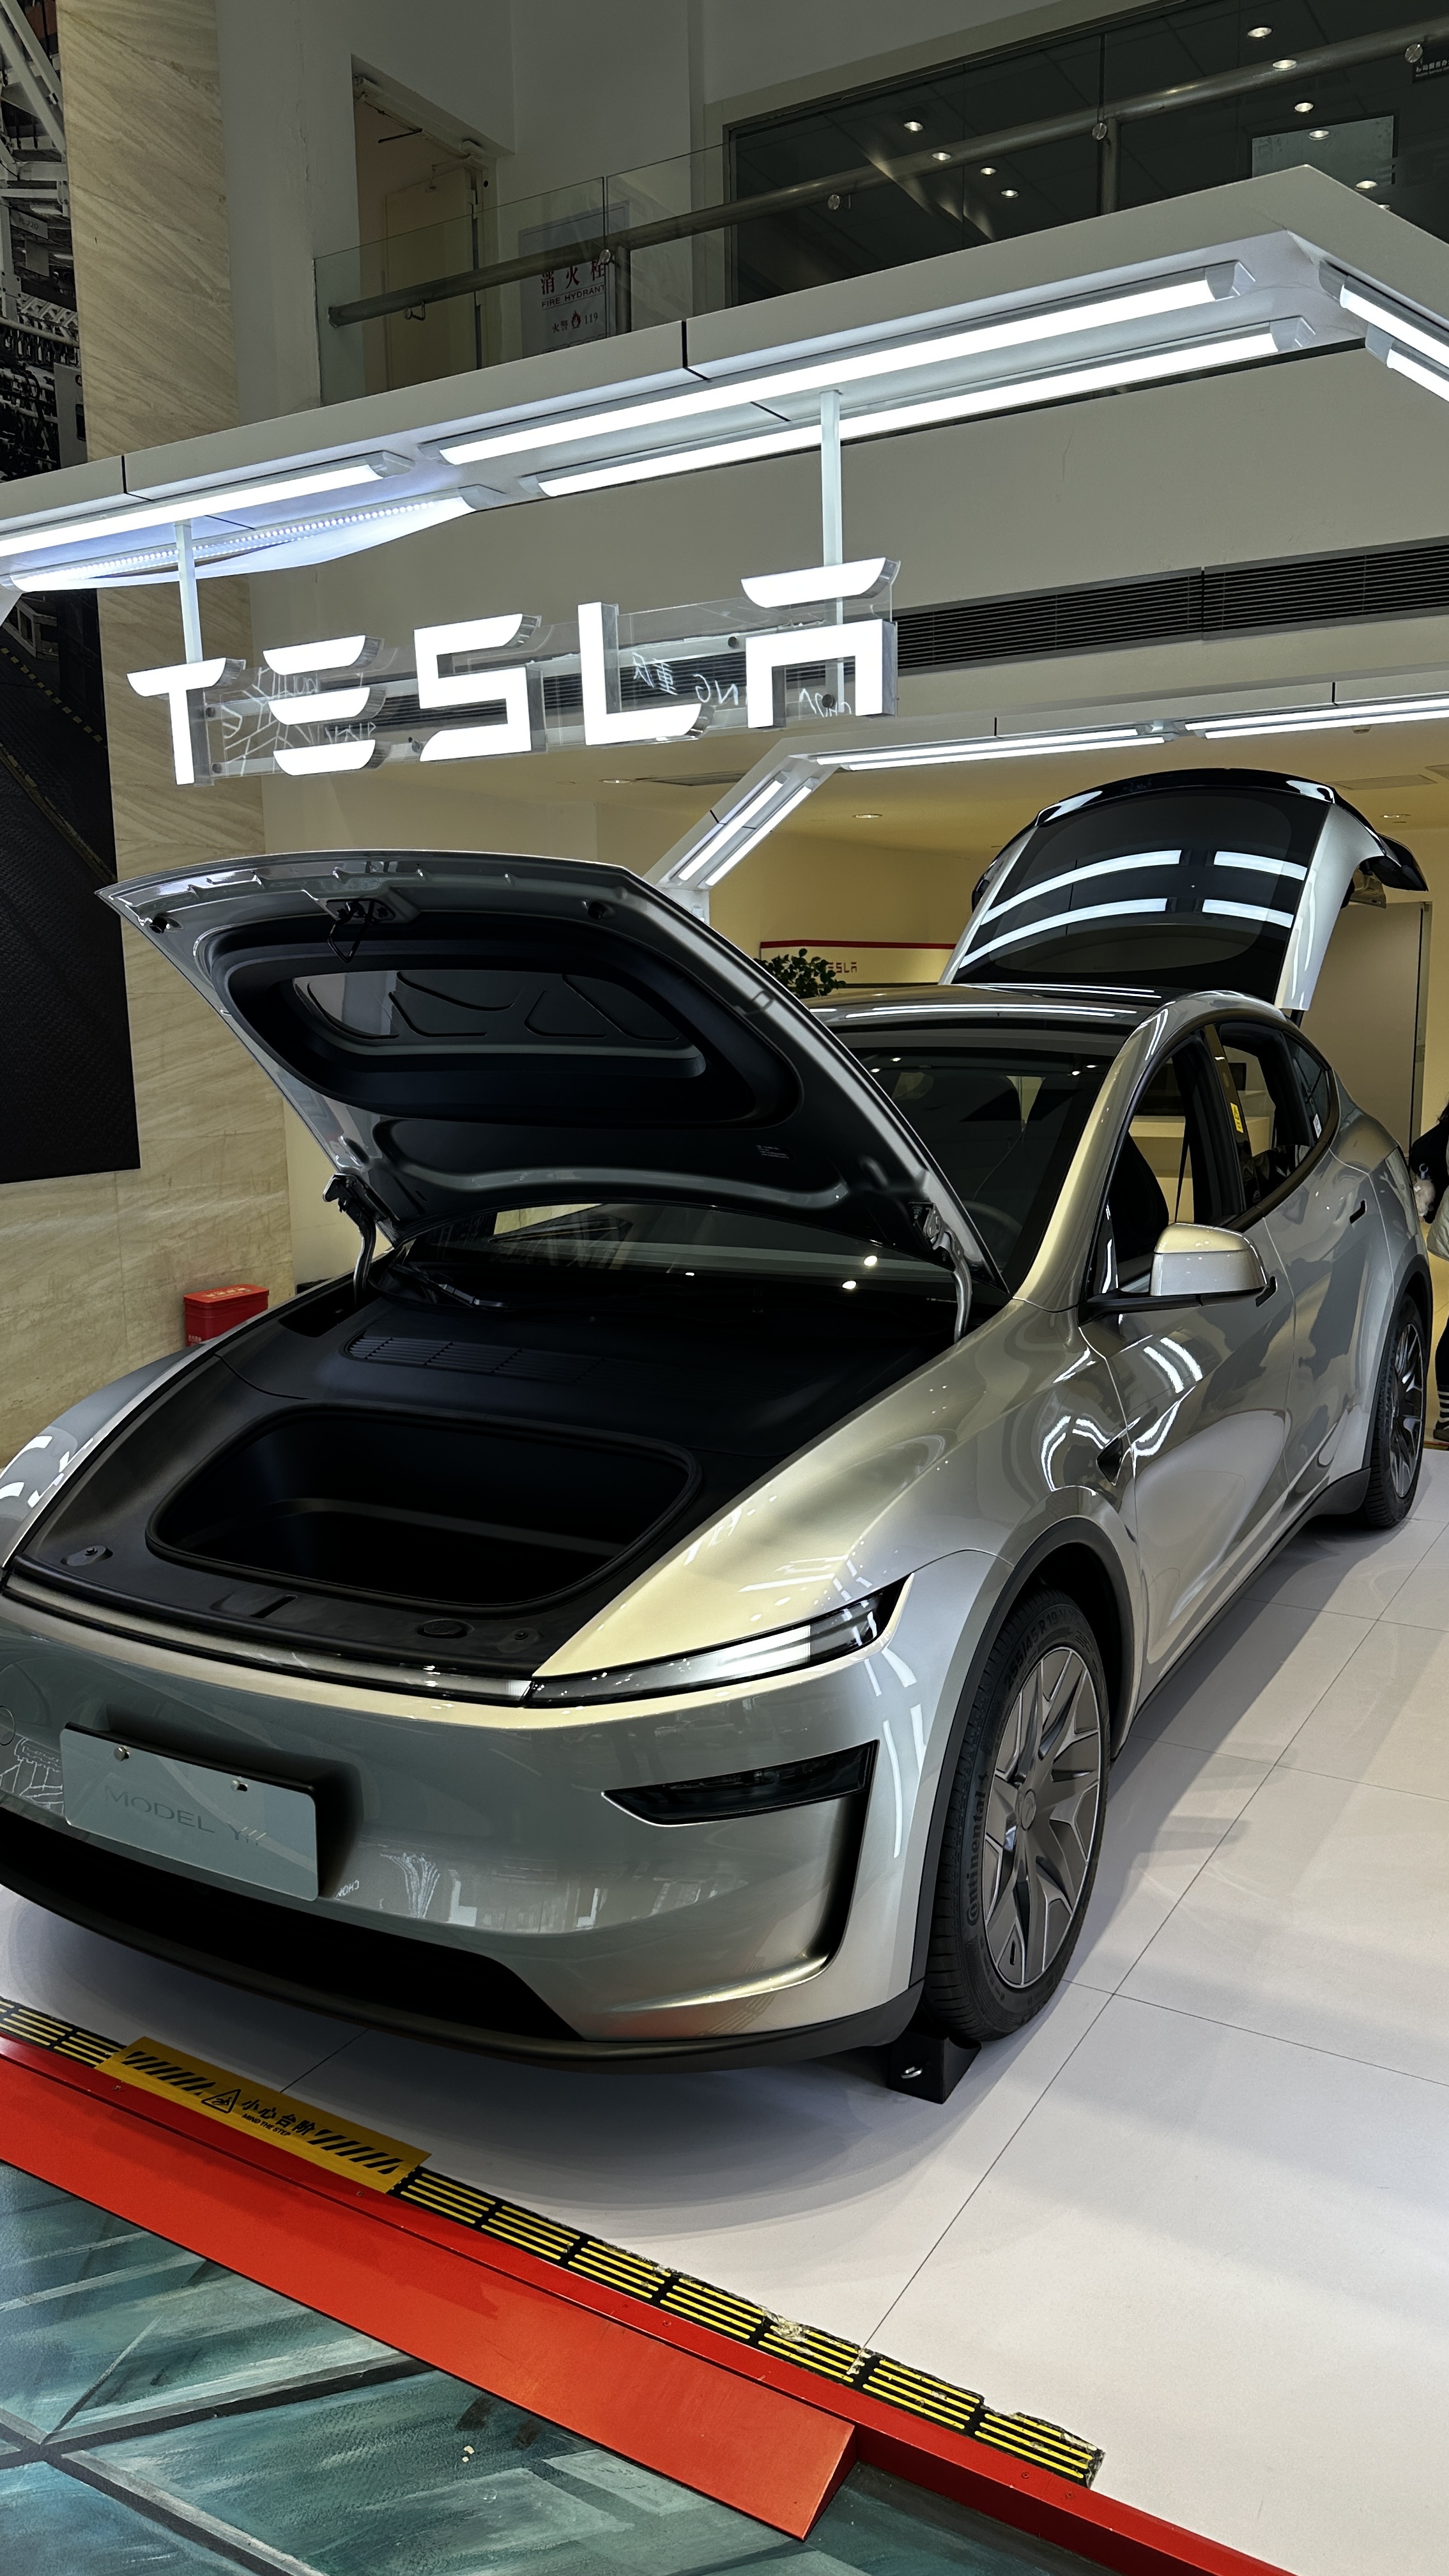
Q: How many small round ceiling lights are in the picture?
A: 13